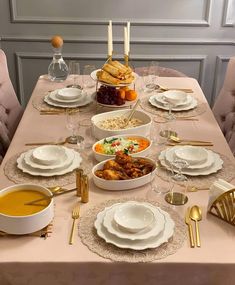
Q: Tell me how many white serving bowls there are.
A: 4